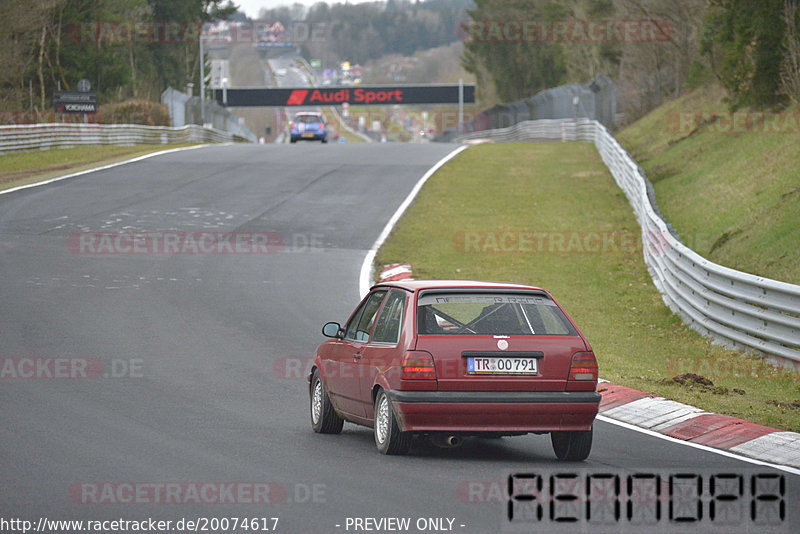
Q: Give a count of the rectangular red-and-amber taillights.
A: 2